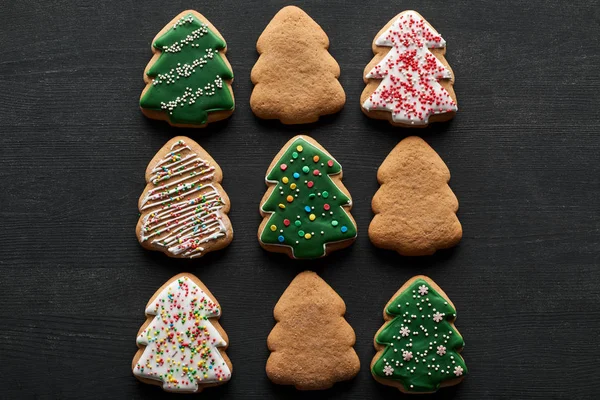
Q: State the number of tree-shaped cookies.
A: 9